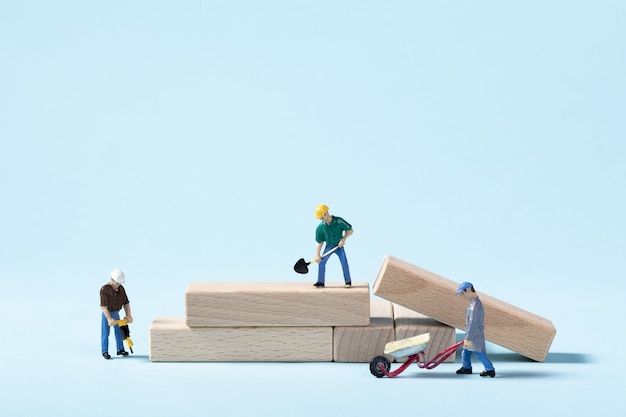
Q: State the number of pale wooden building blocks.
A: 5